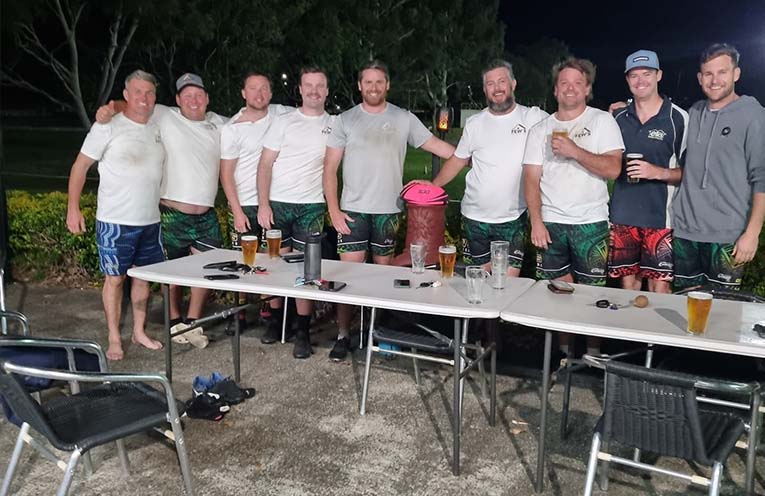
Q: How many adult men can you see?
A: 9